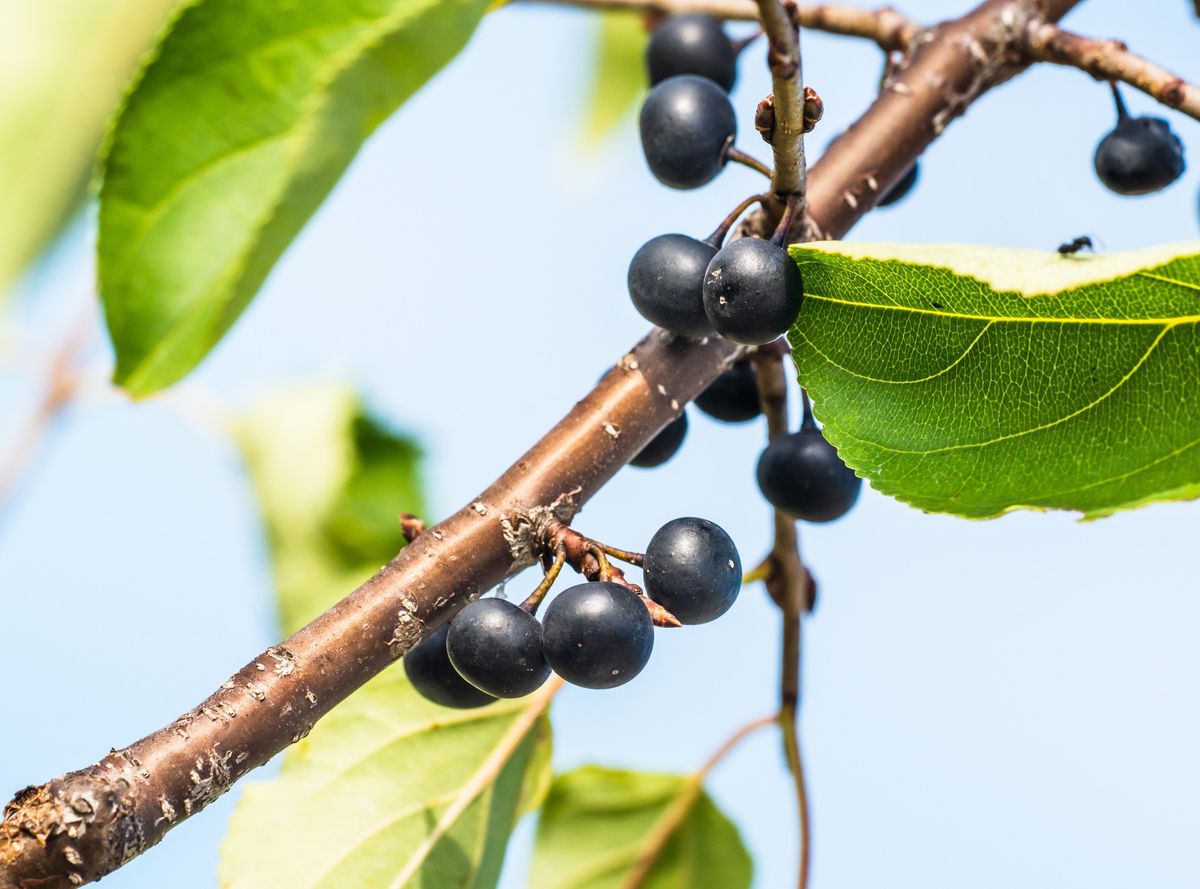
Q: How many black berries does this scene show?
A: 13